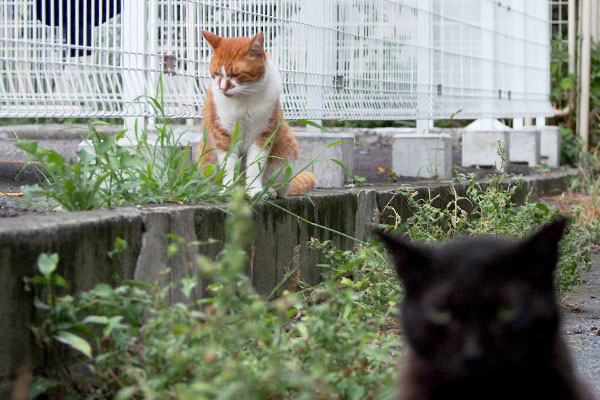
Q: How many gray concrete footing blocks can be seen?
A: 6